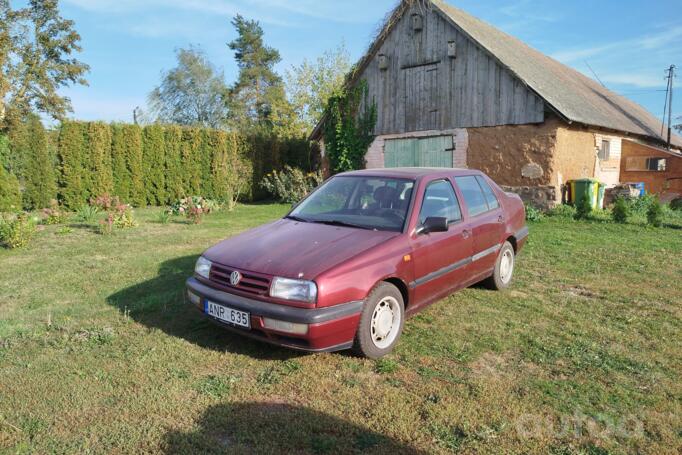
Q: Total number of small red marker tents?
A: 0